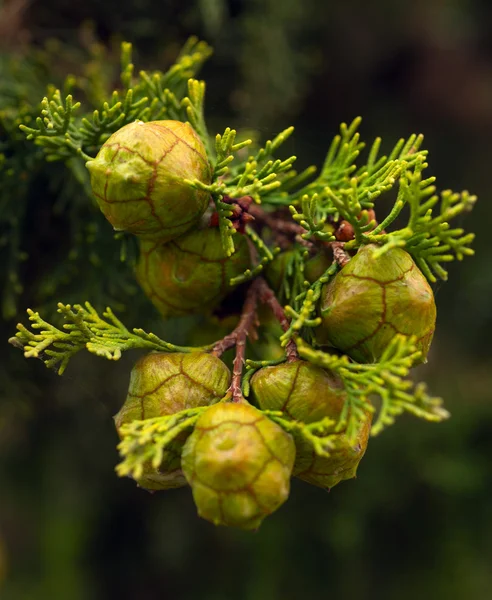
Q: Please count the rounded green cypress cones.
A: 6